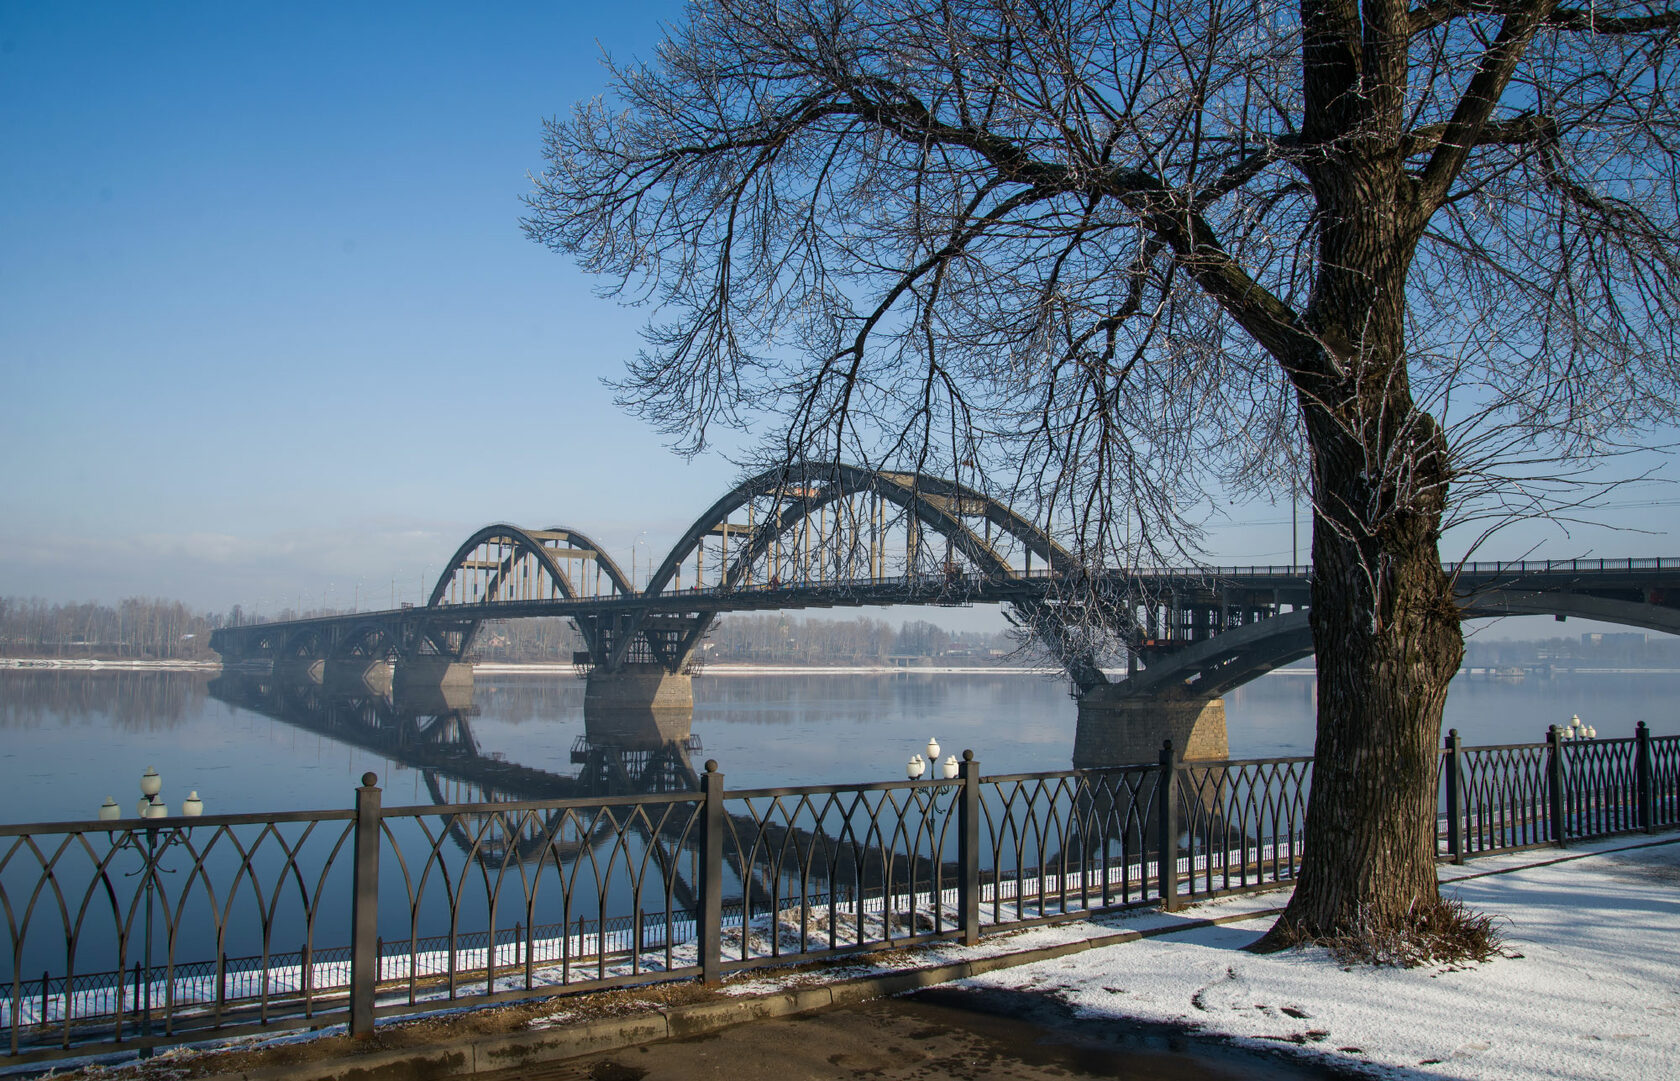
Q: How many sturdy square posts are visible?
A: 7